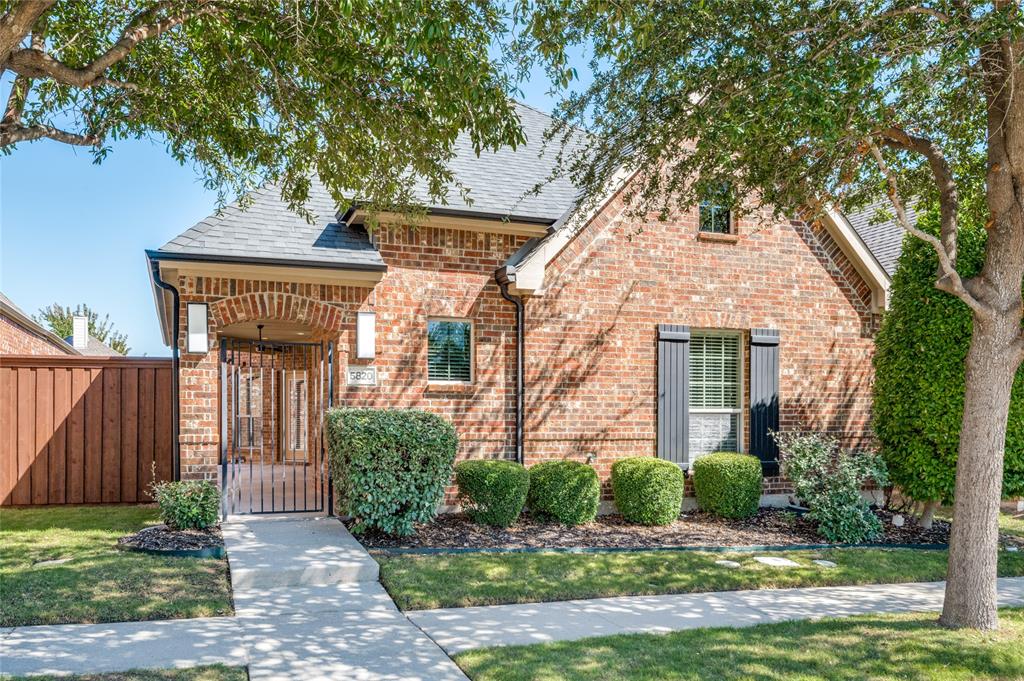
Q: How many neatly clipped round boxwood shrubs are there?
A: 4